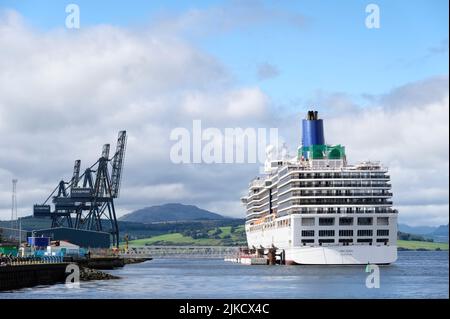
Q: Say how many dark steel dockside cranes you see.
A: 3